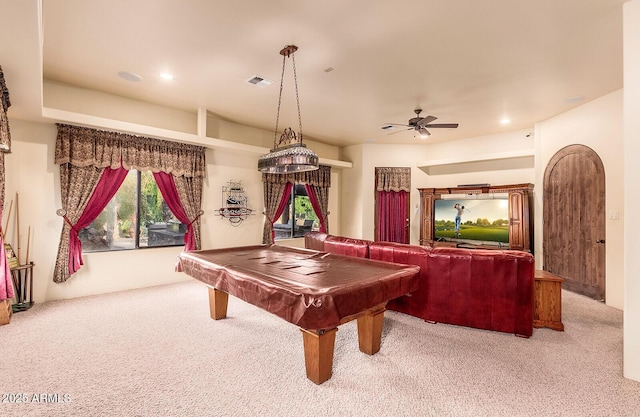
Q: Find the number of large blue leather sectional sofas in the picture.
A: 0